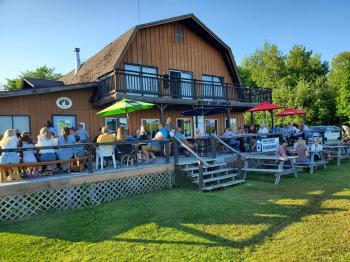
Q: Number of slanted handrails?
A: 2